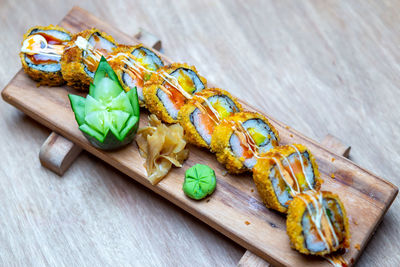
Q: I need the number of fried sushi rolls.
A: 8